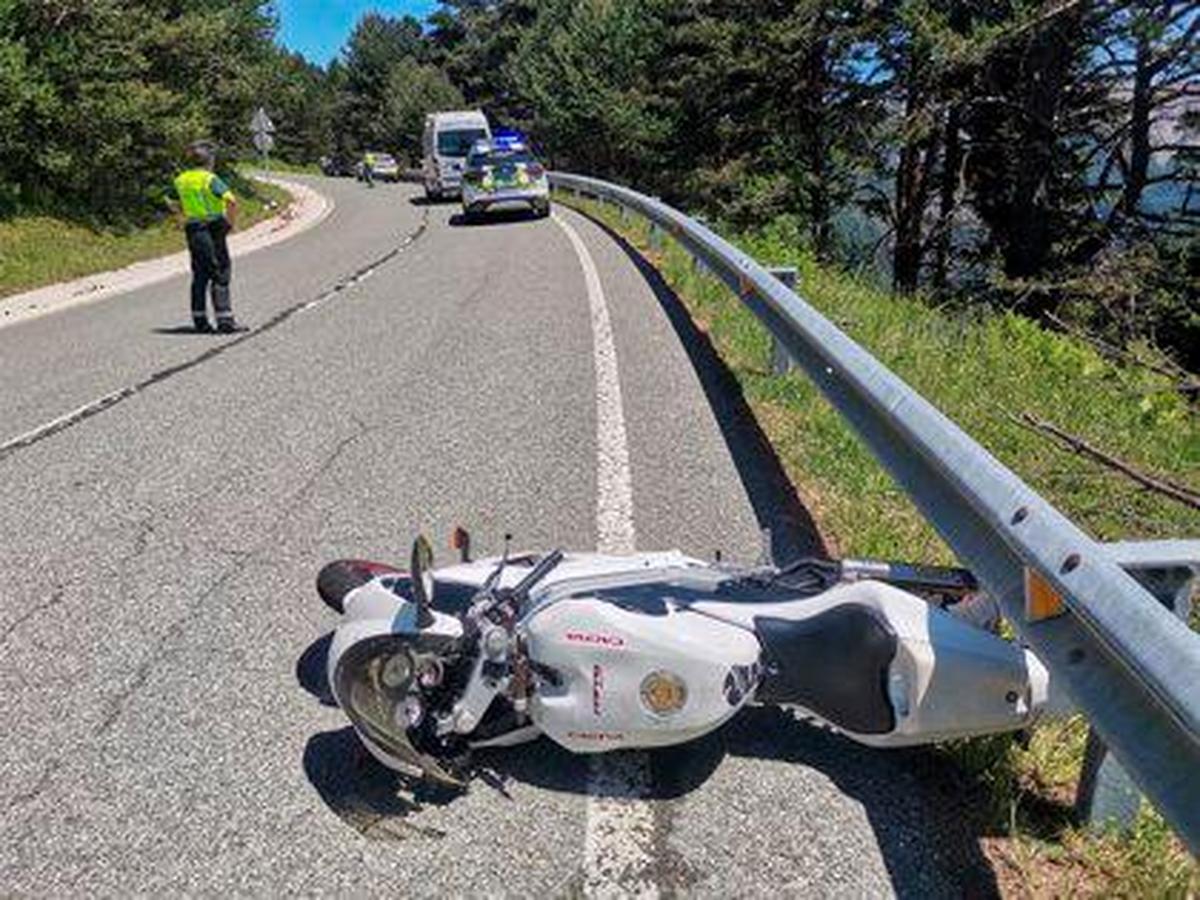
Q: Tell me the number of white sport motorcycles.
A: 1